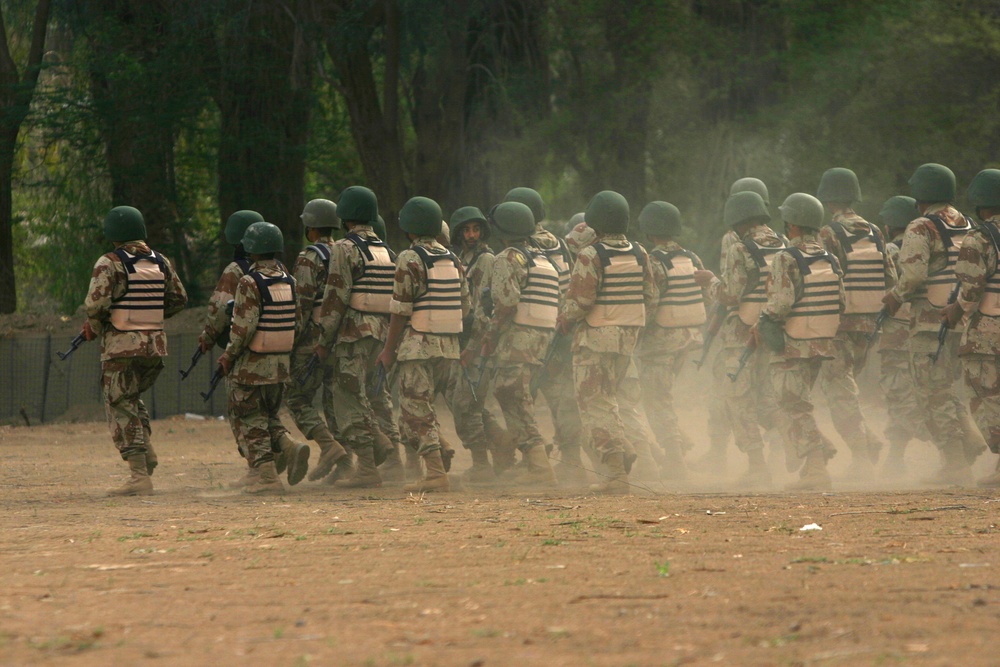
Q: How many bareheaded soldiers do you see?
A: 0